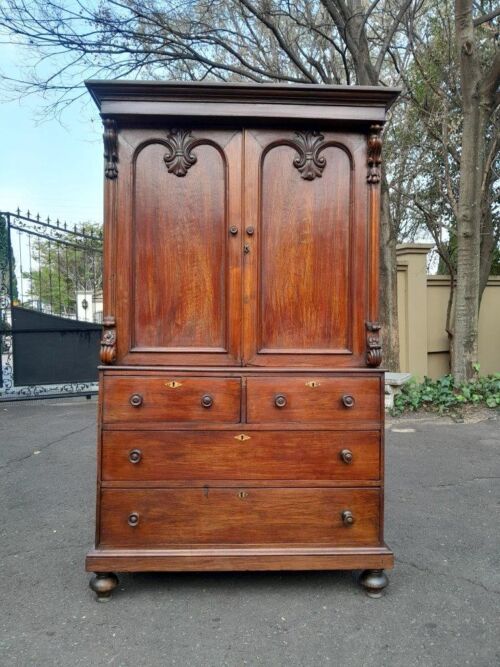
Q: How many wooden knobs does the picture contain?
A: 10